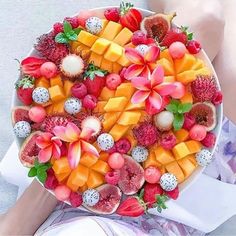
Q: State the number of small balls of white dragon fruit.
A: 10